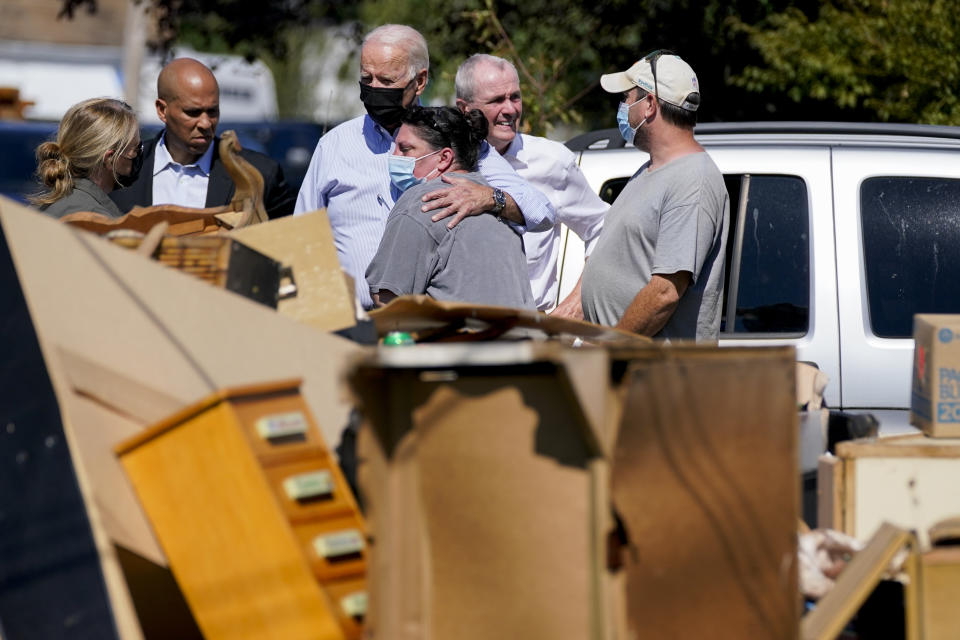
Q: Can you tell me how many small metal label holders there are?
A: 4